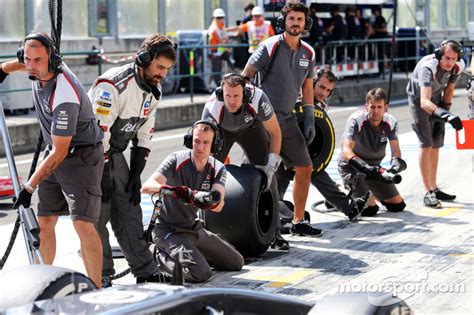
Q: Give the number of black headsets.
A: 7